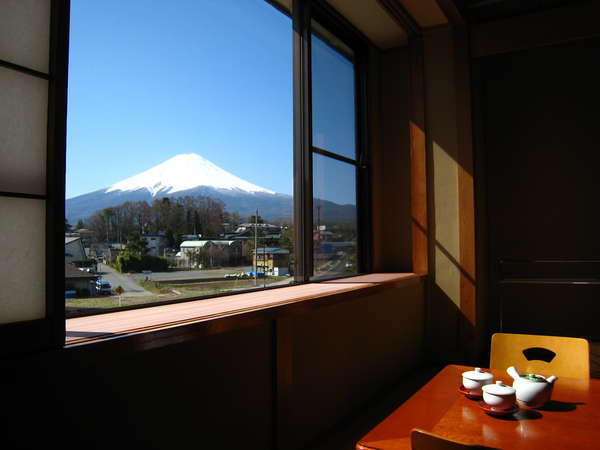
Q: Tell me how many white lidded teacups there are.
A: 2